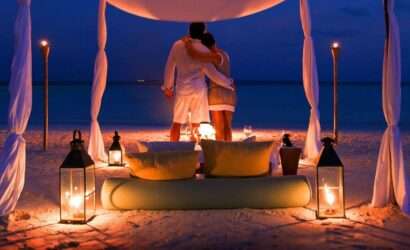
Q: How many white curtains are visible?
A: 4